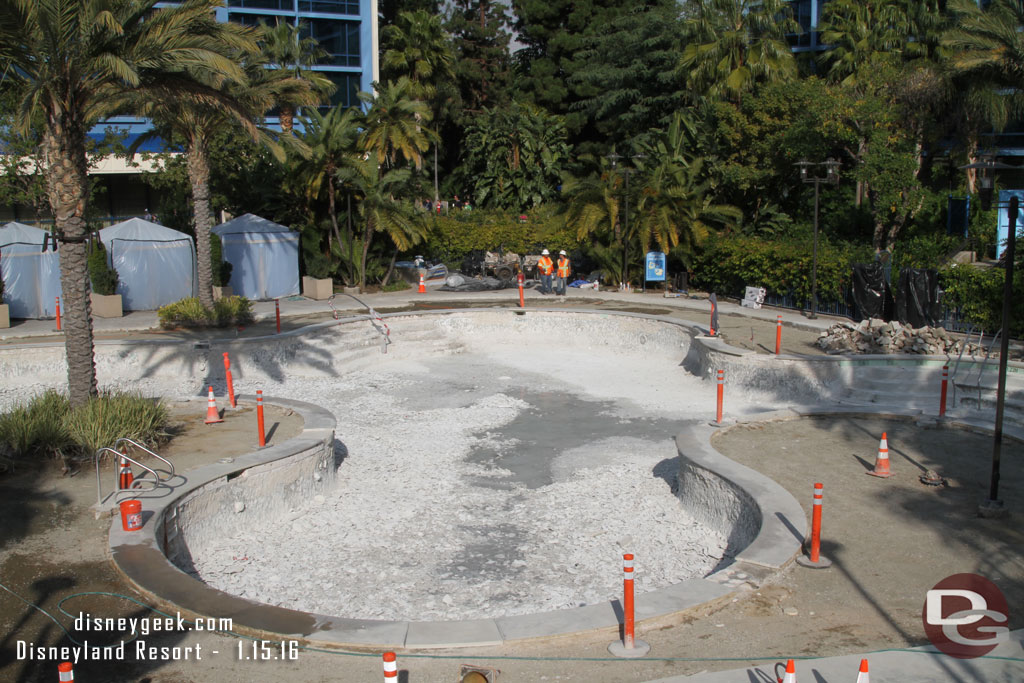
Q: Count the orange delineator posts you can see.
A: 13